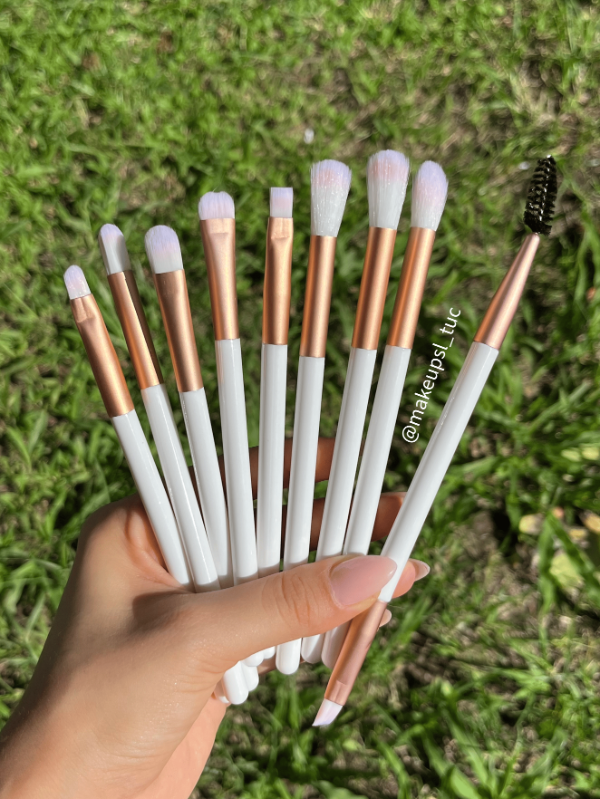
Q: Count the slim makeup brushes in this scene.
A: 9